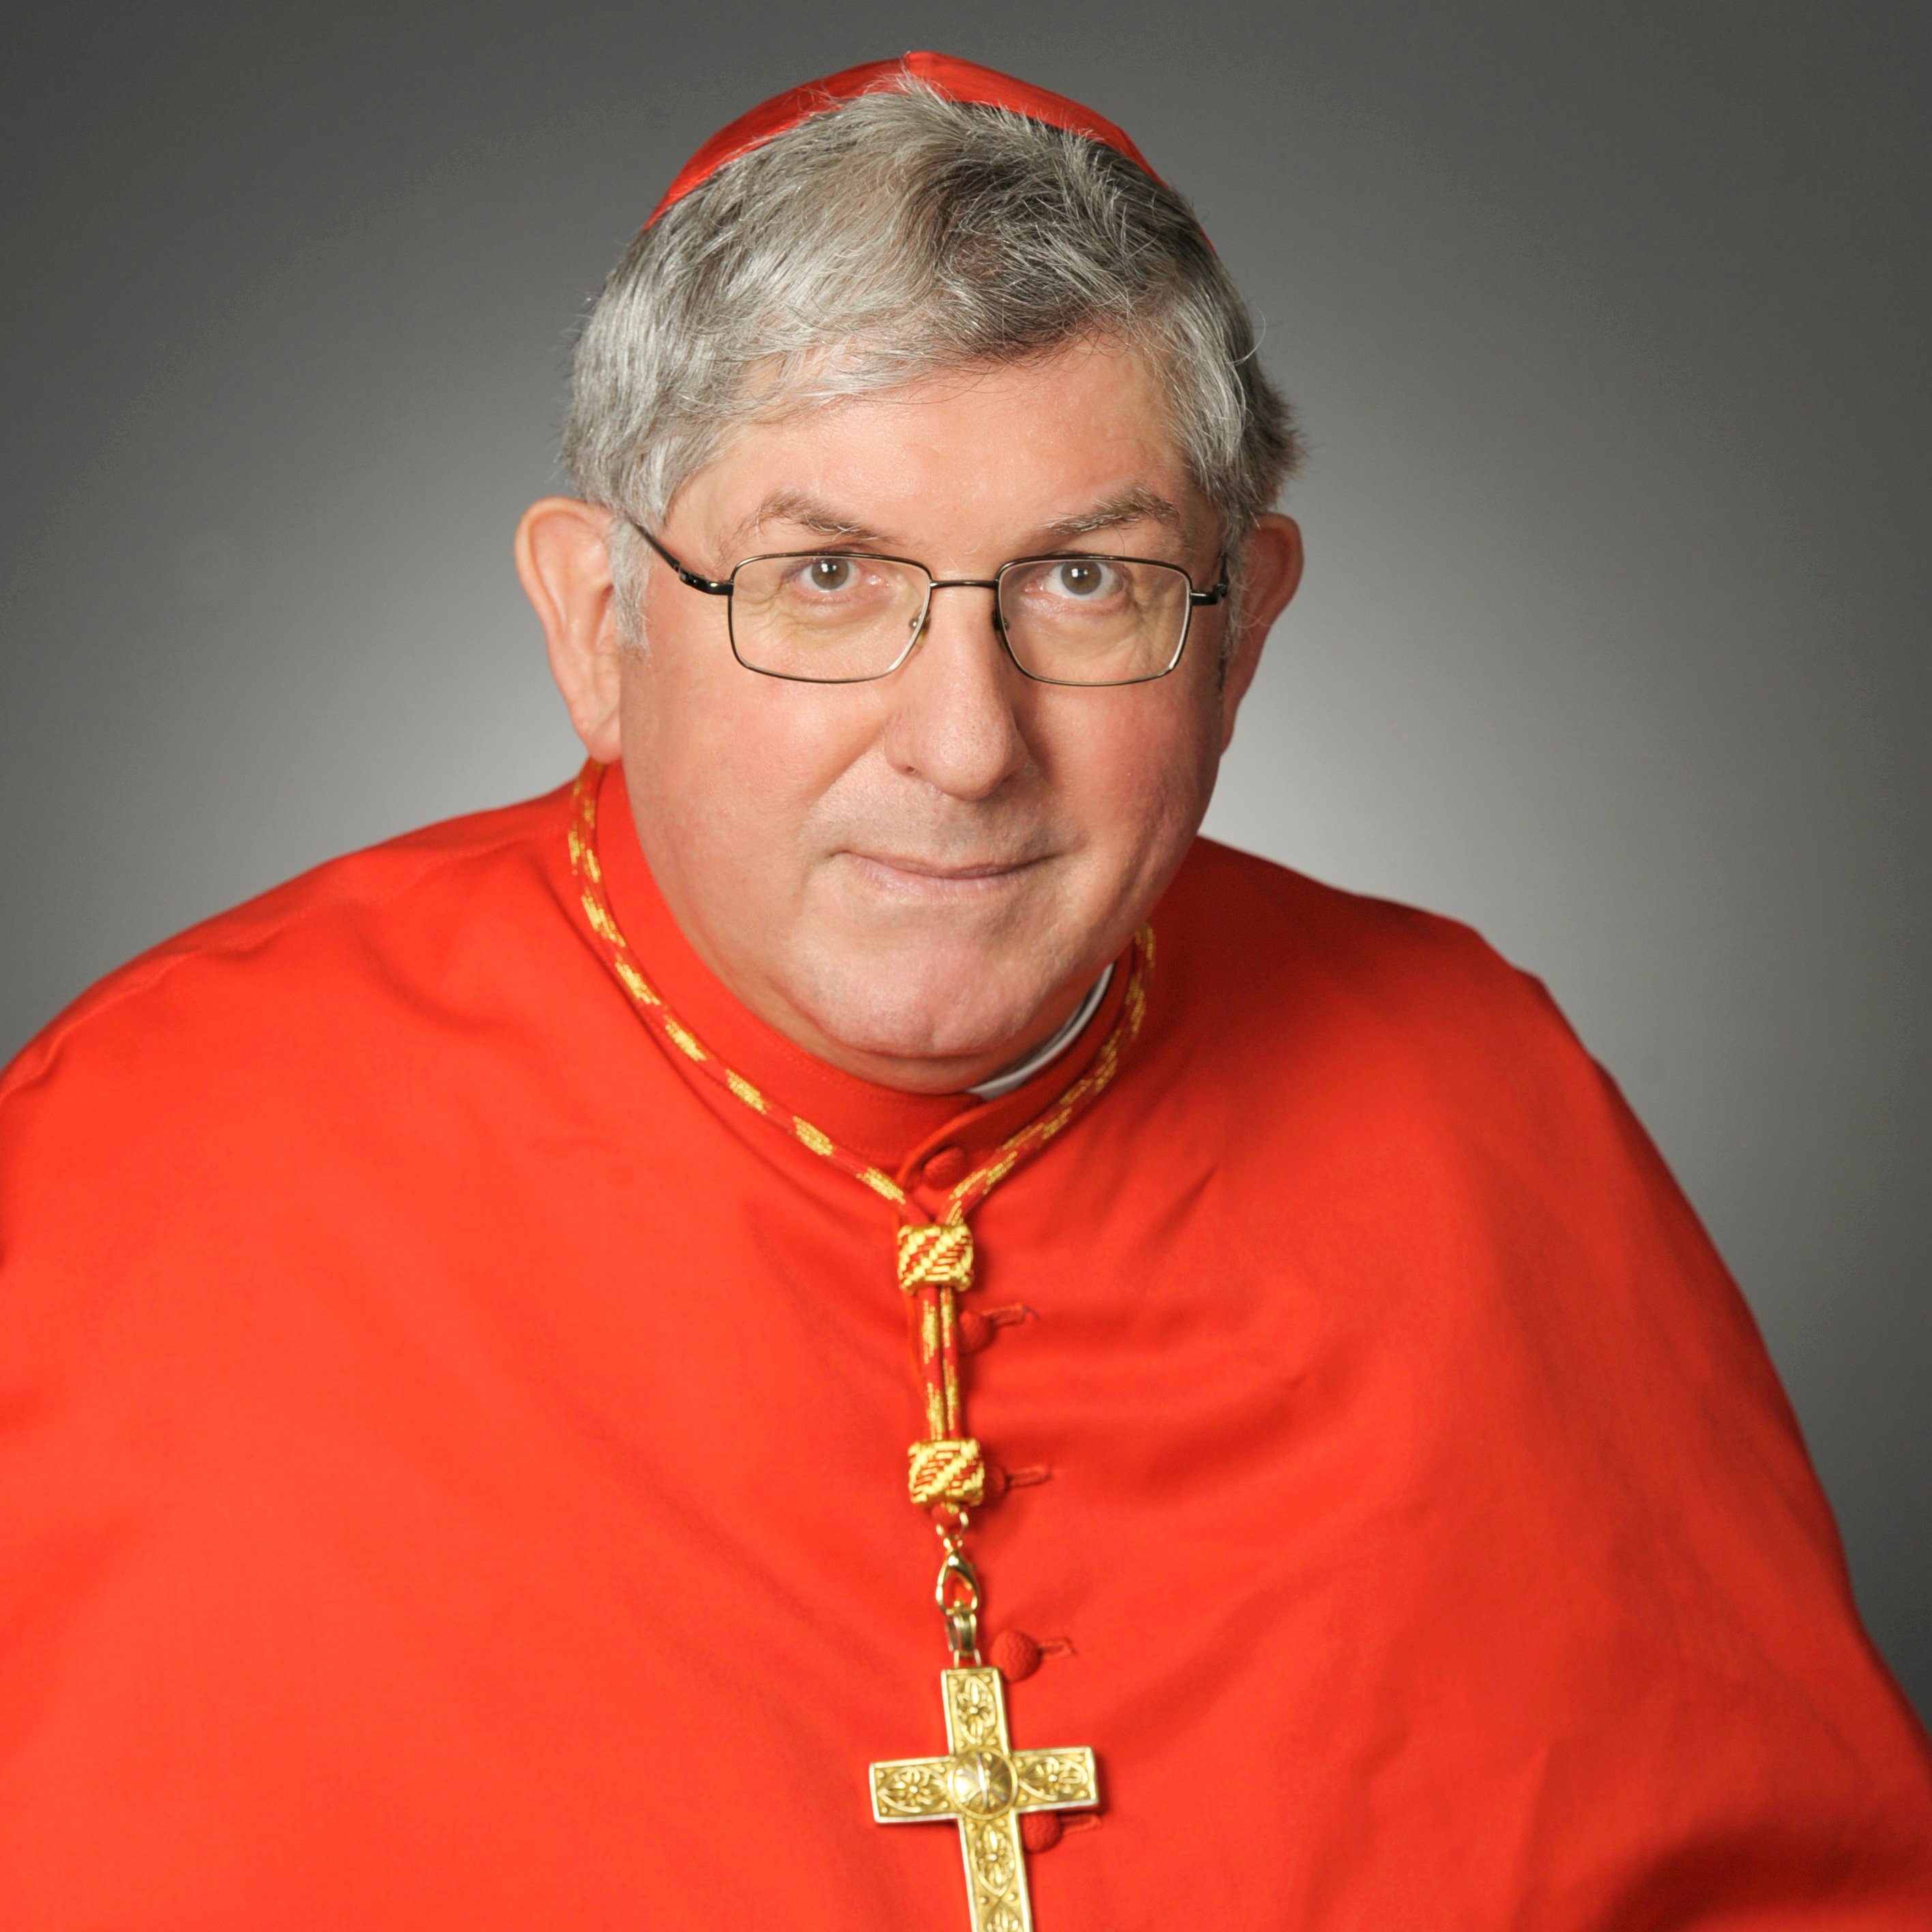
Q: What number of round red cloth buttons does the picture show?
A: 5